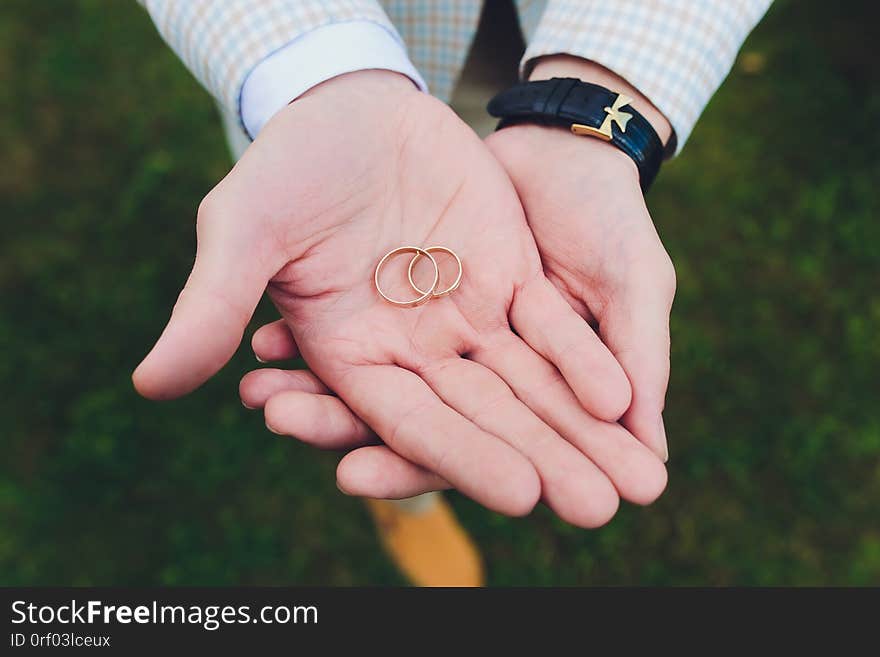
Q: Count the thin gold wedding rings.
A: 2